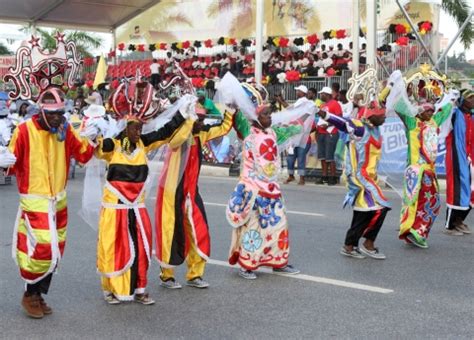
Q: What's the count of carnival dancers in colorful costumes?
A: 7